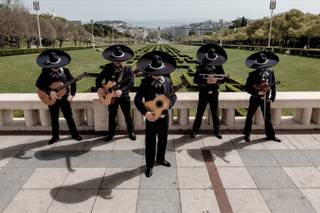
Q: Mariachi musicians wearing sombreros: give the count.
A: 5